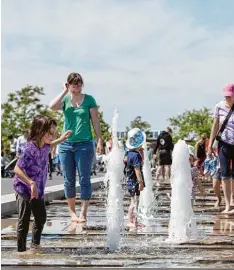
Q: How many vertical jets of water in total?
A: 3